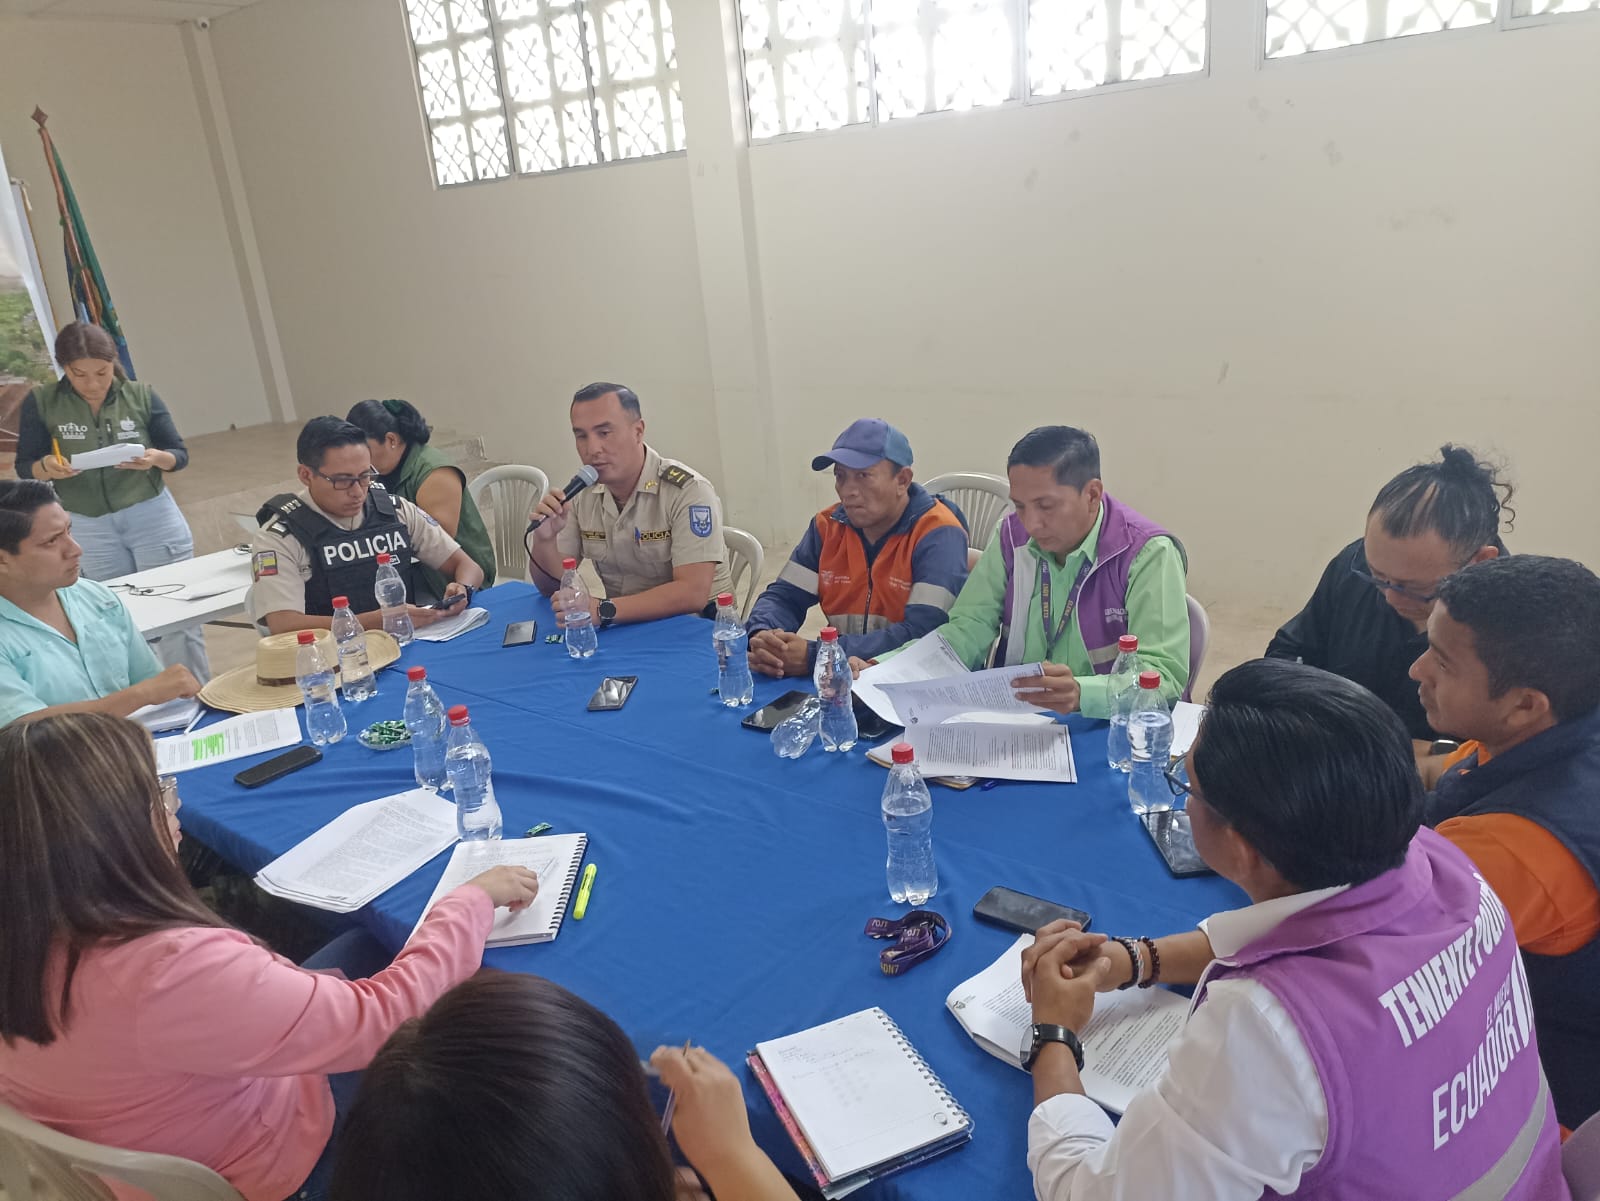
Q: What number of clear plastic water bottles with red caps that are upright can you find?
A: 11